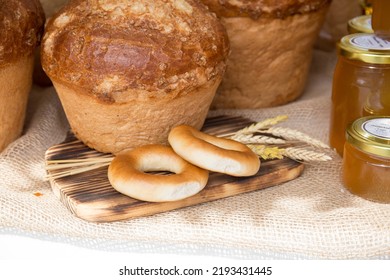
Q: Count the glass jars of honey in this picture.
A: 4